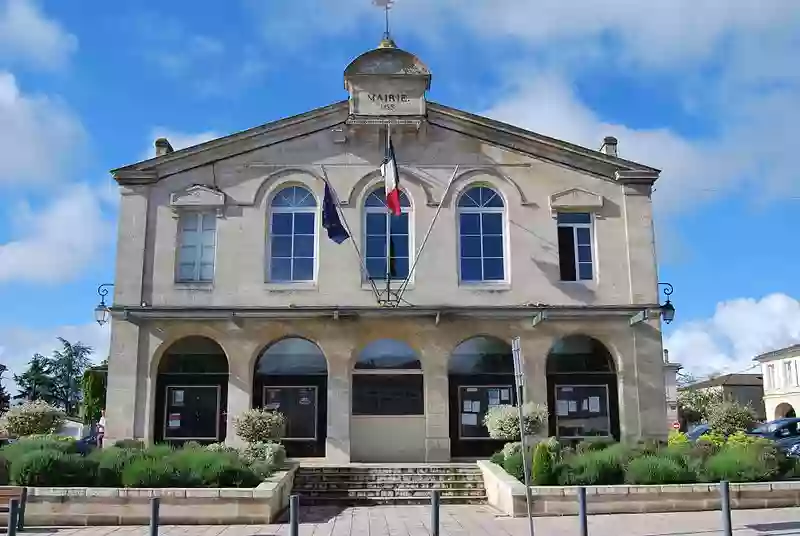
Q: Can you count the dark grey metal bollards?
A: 6